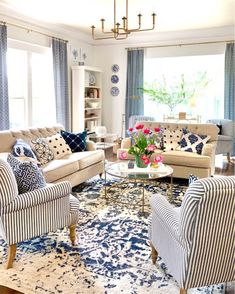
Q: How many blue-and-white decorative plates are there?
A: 3